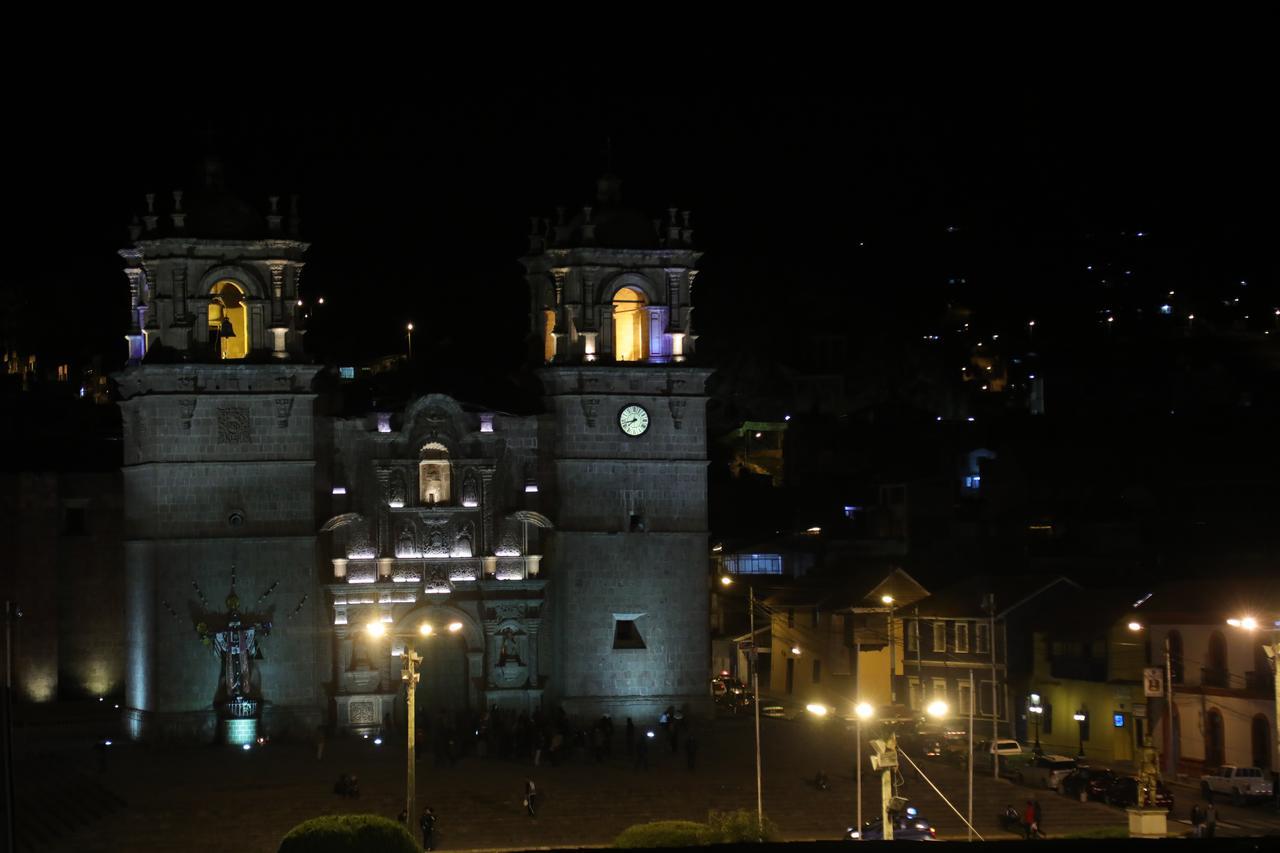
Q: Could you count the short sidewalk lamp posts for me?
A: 2